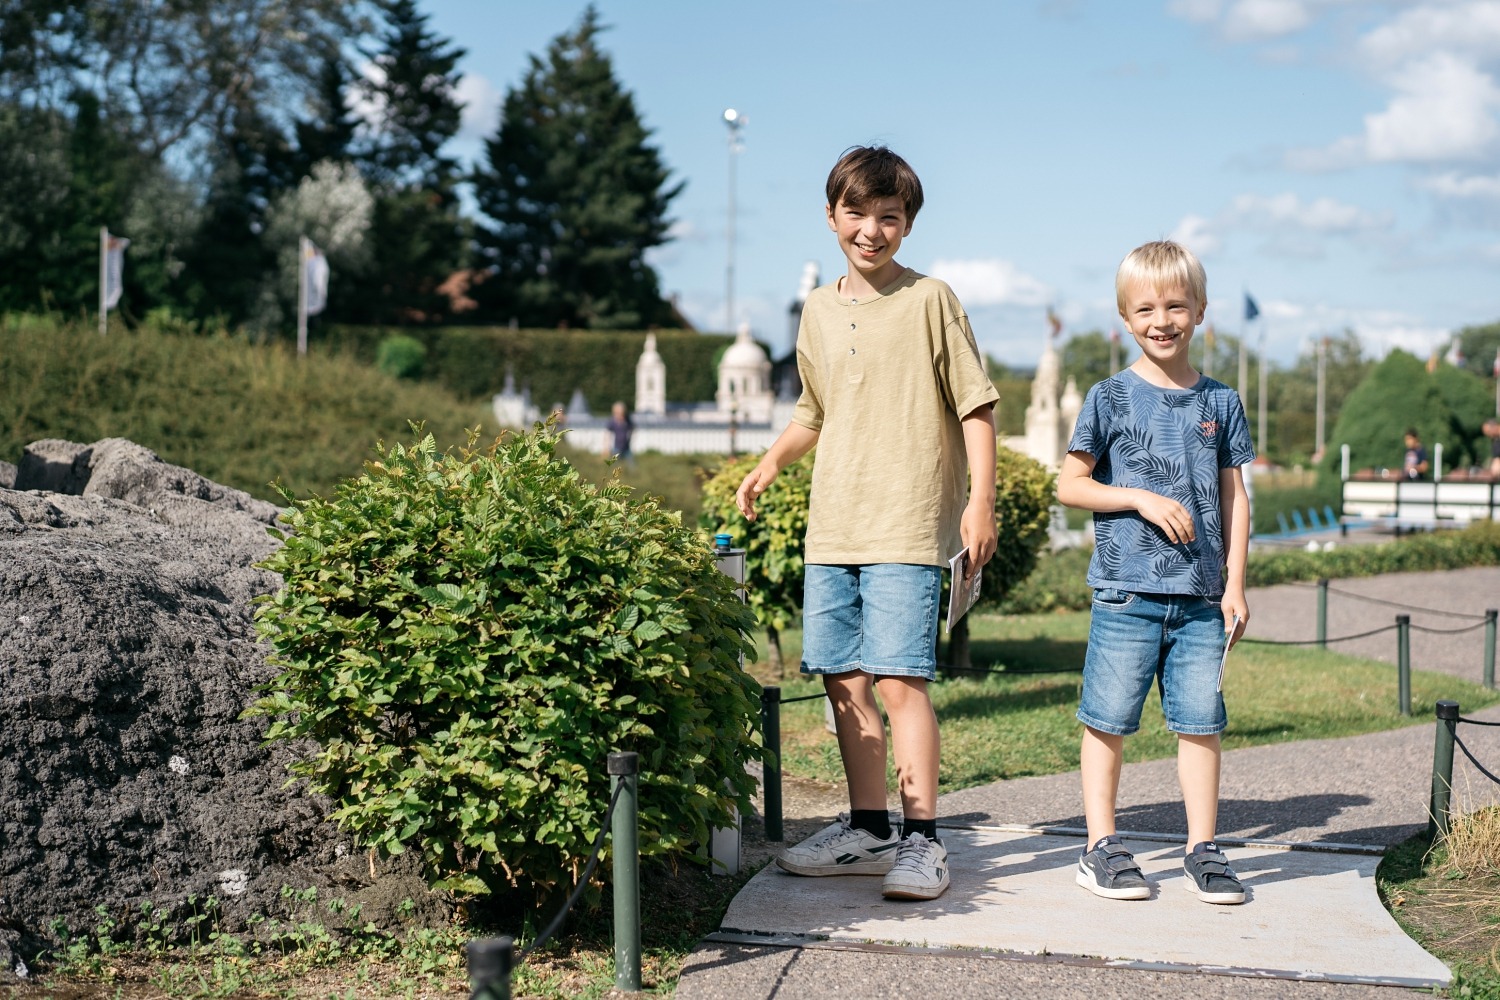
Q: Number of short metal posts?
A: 7